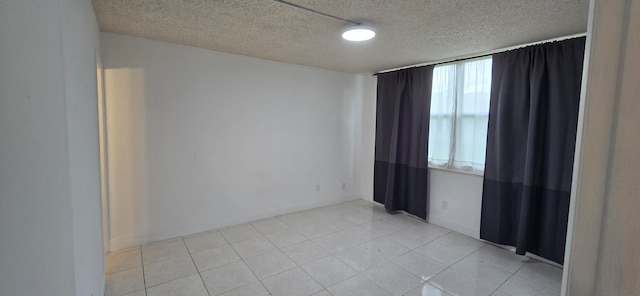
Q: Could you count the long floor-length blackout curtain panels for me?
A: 2